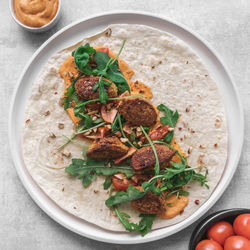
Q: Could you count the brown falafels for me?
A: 5